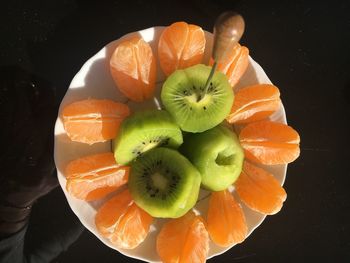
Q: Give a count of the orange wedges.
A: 11